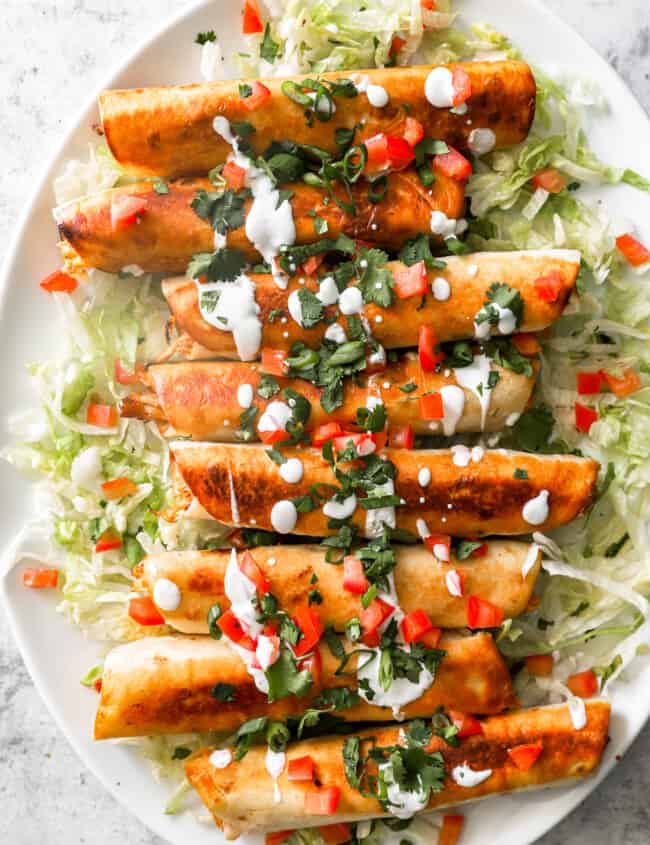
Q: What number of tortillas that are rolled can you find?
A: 8